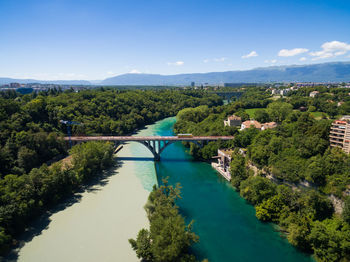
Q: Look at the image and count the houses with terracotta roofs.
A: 3